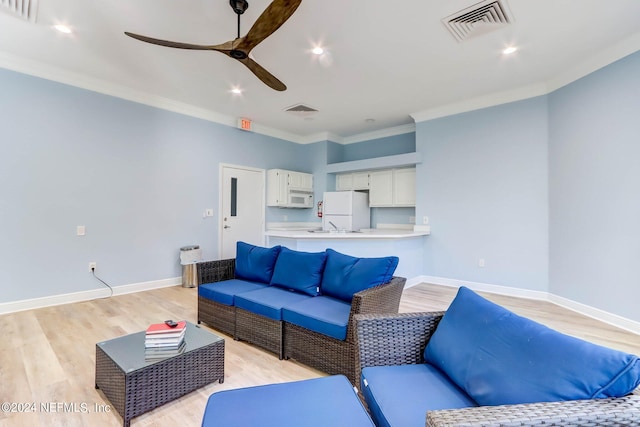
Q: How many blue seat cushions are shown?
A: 5